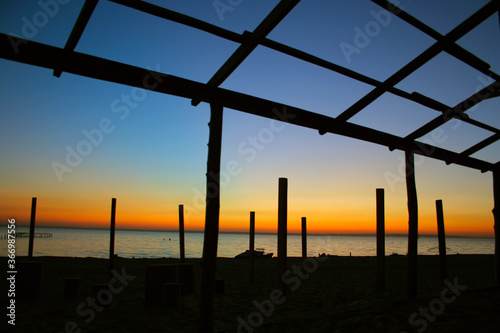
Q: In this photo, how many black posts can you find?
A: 11